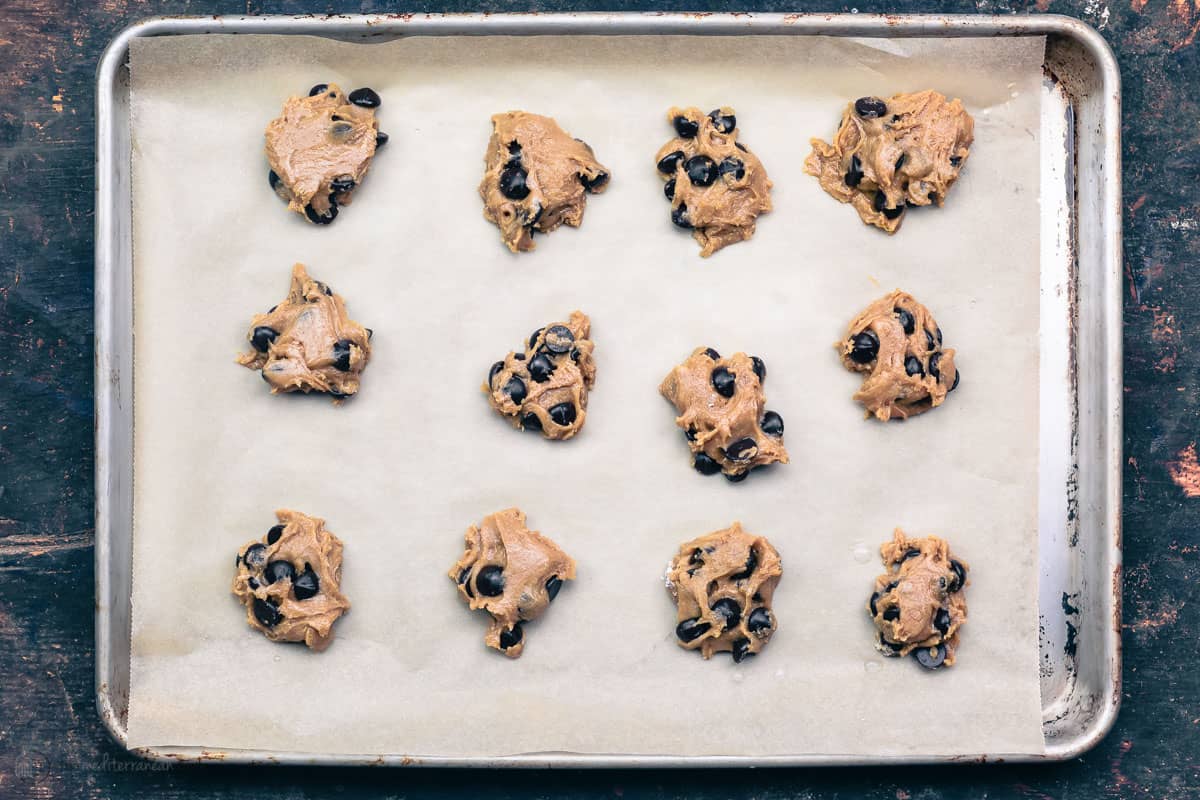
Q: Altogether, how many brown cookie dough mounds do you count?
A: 12